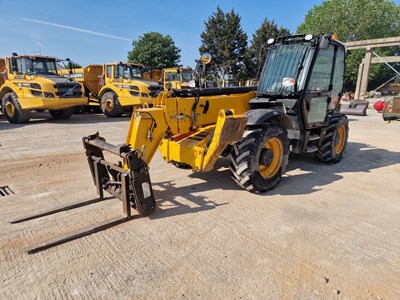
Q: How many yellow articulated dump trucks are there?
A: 3